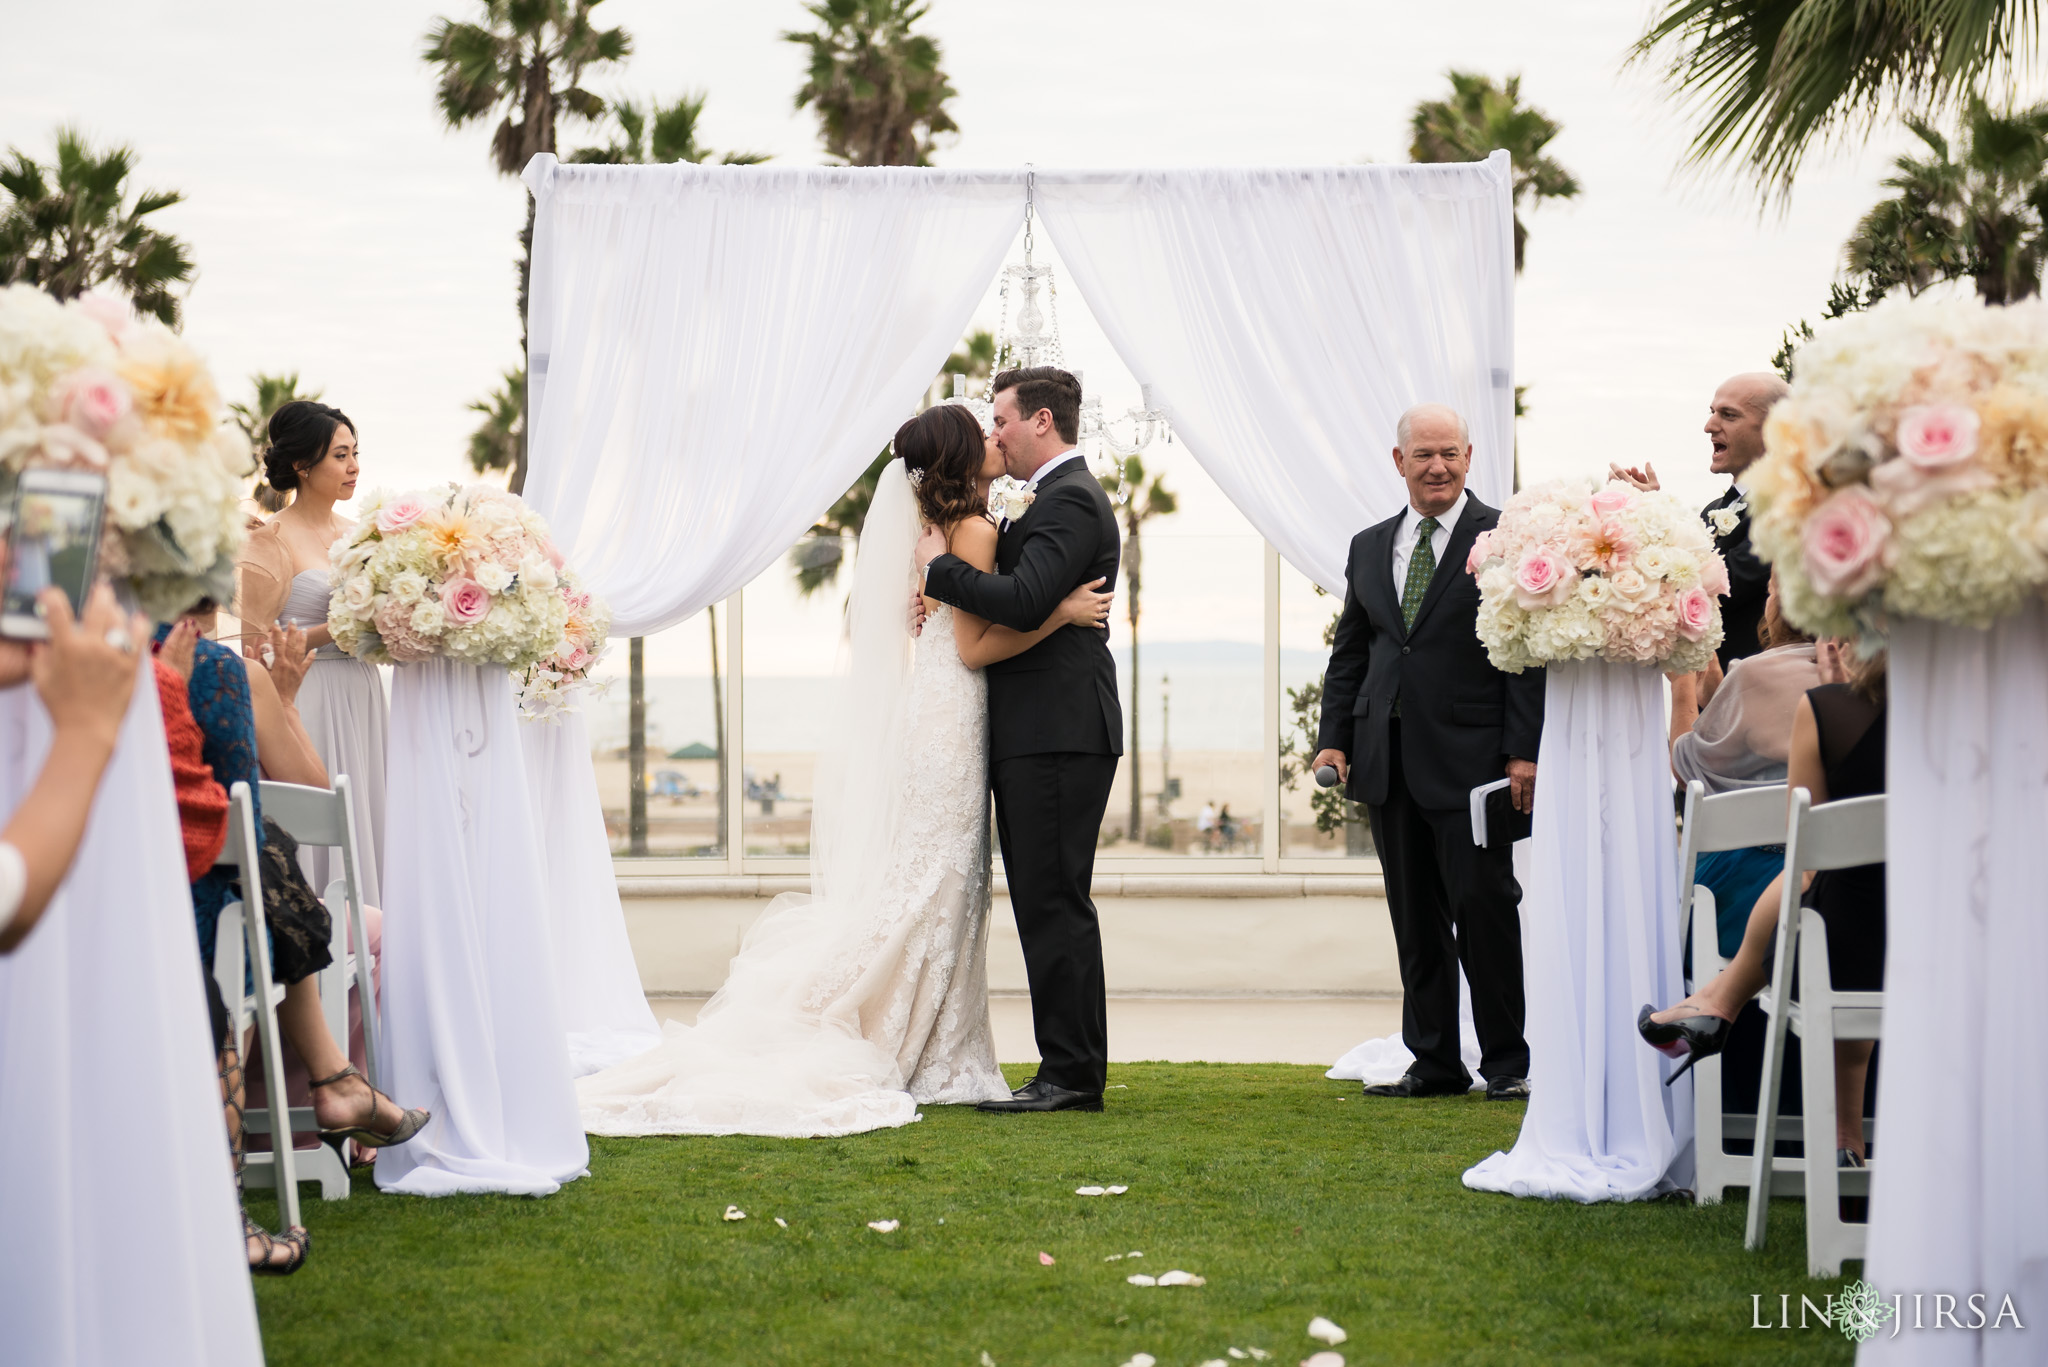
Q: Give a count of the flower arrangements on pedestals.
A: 4